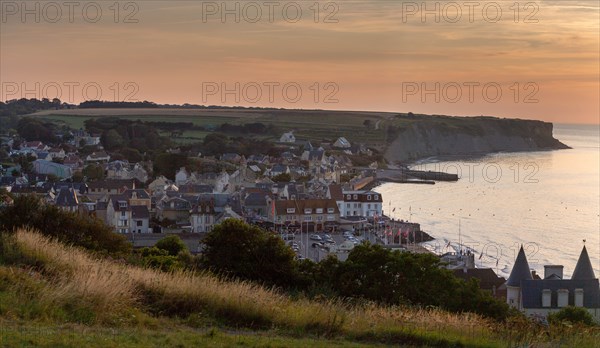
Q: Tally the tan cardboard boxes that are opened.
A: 0